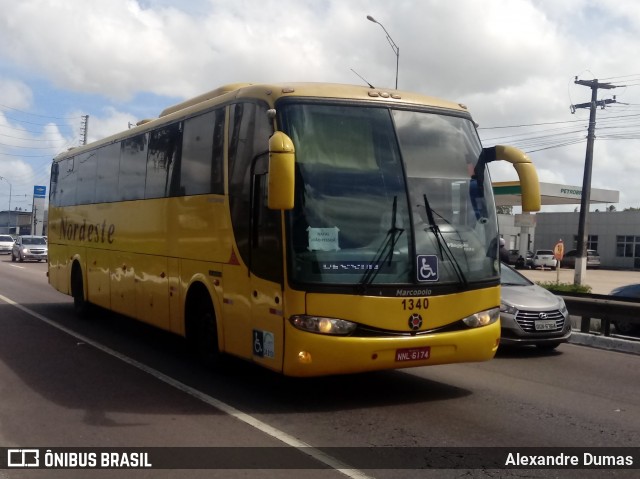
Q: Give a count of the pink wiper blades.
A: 0